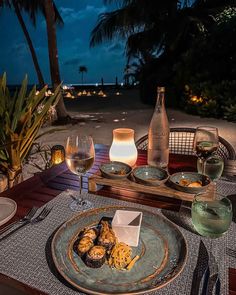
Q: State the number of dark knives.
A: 2